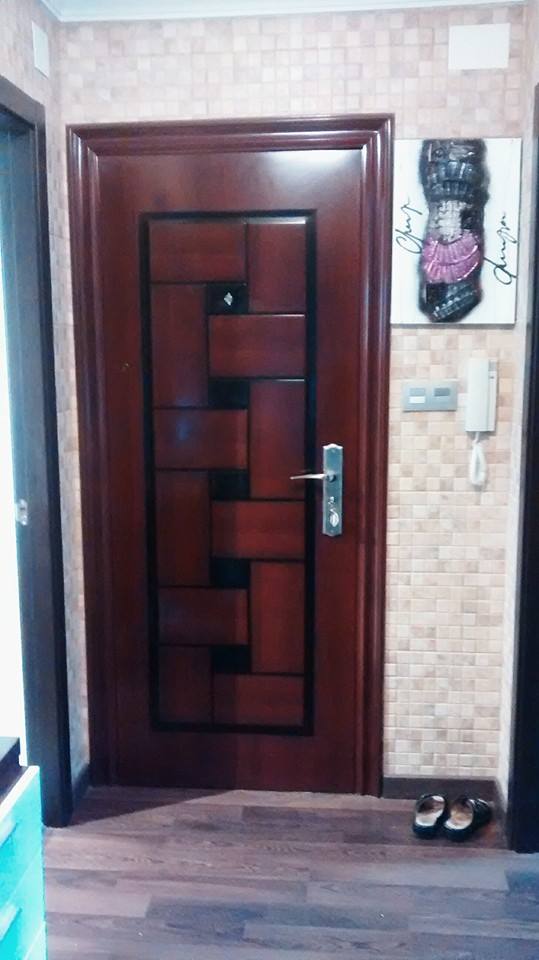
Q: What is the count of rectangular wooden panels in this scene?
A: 12